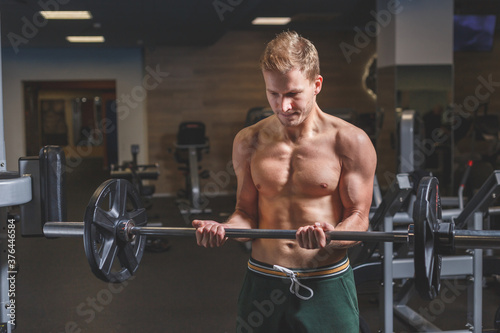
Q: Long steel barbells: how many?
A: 1